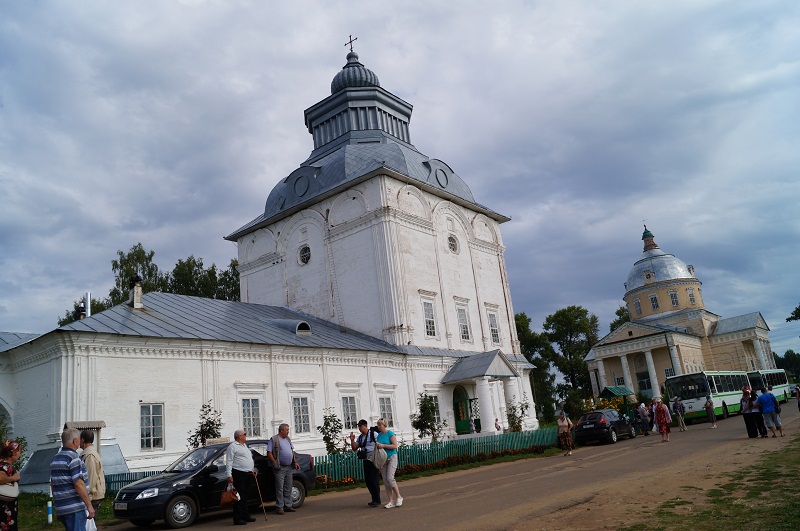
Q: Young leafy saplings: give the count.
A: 4